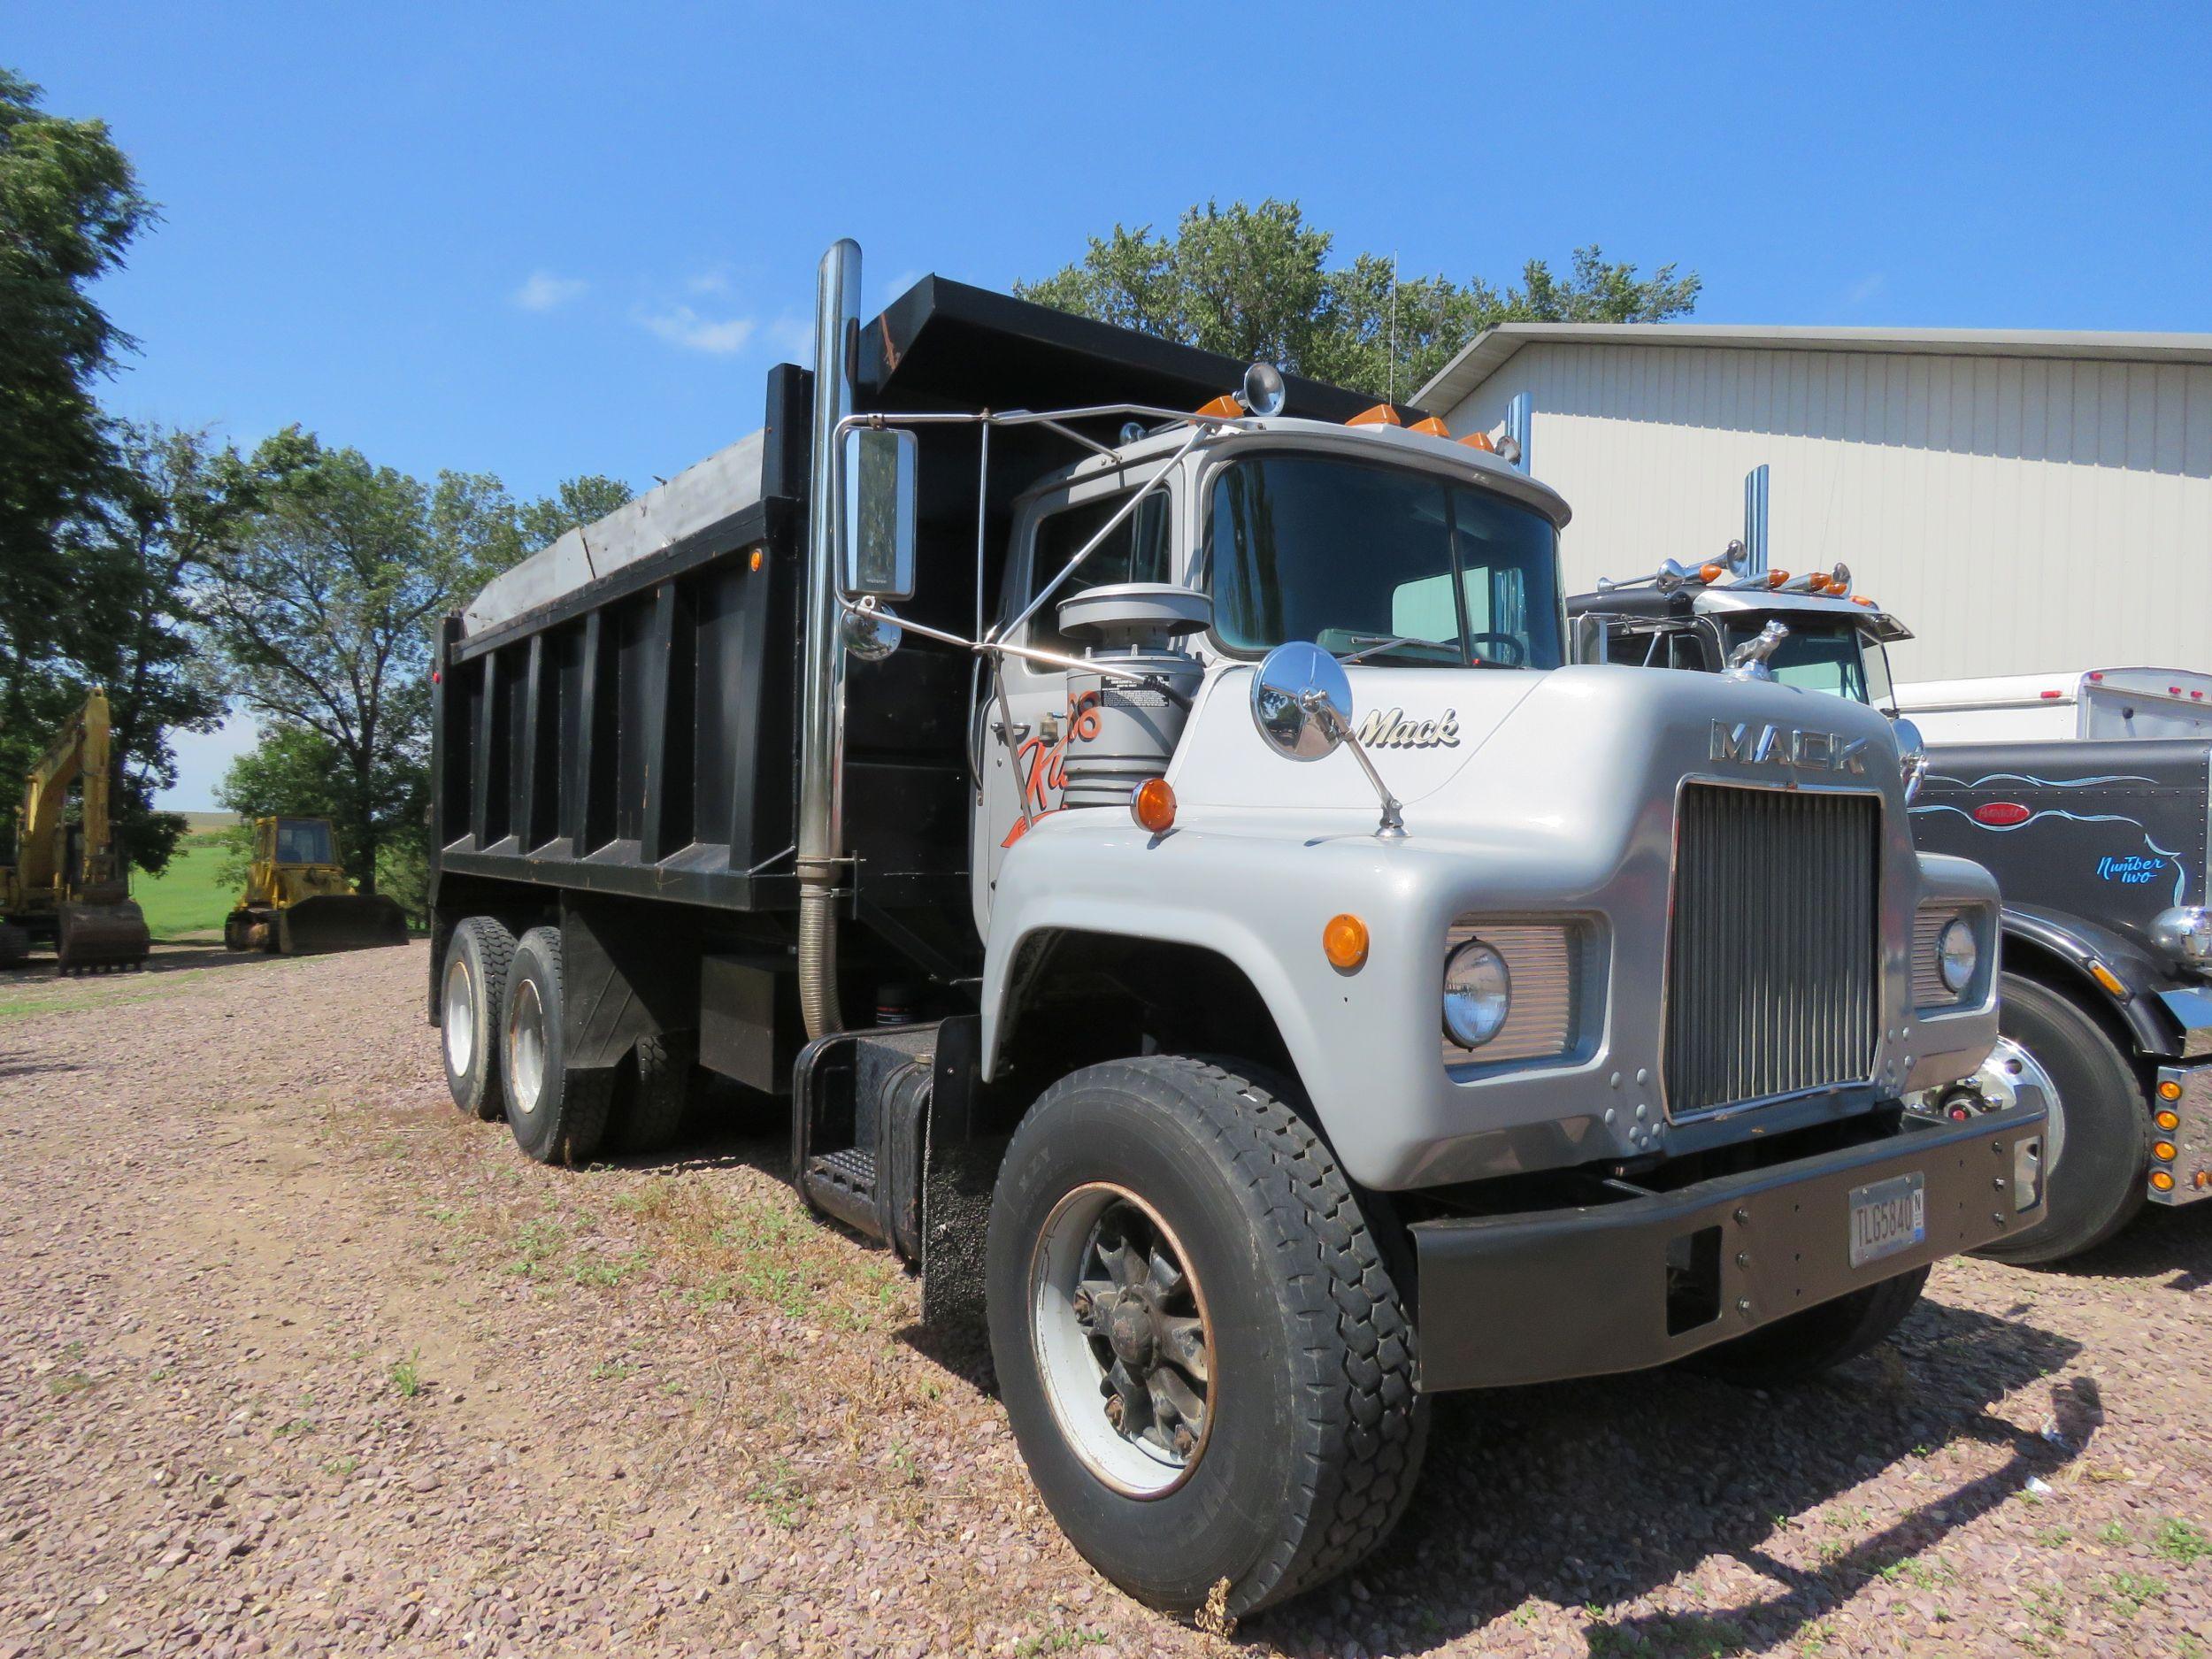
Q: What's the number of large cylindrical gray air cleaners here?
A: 1